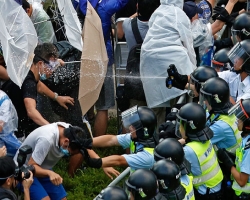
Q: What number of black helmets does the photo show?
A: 12